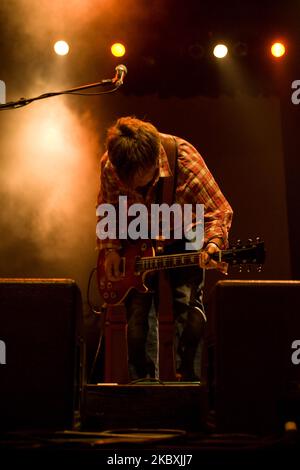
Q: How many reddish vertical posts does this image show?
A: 2